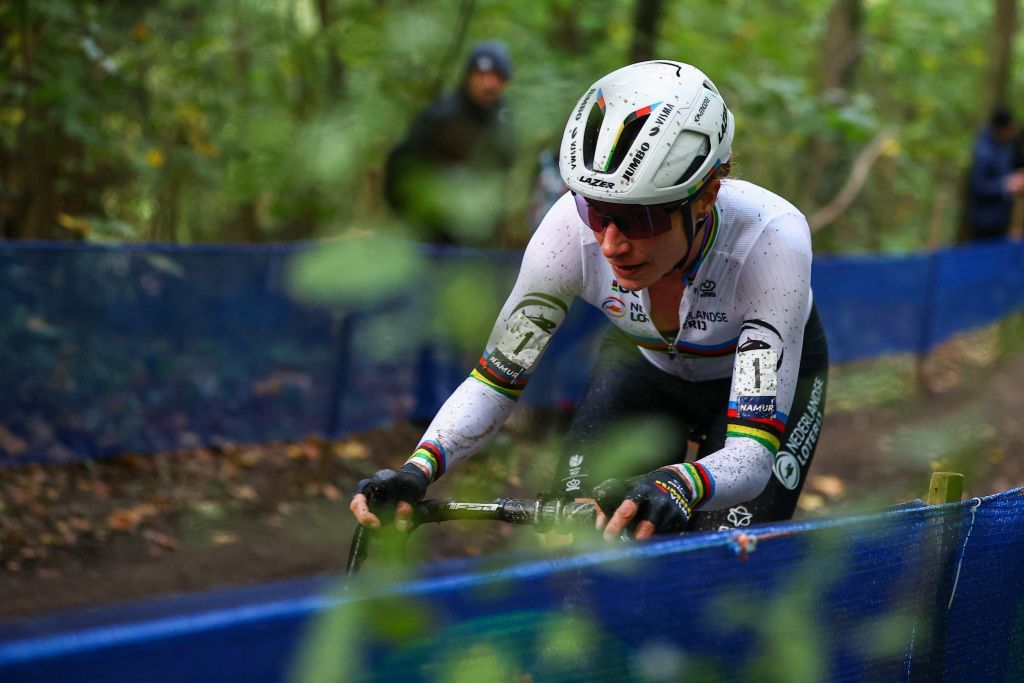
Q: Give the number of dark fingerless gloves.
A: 2